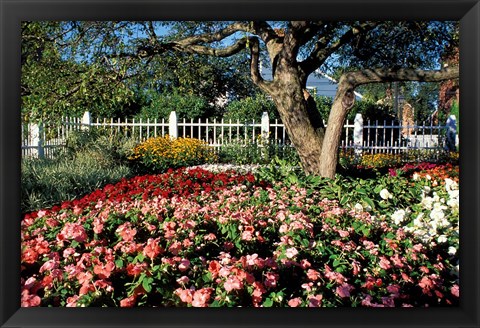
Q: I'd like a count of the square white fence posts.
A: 6